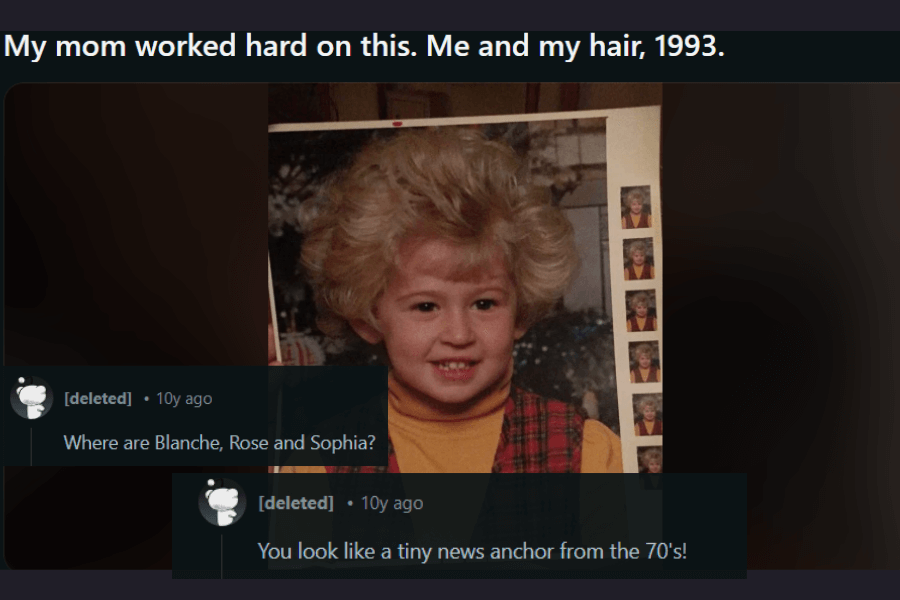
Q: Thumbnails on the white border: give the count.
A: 6